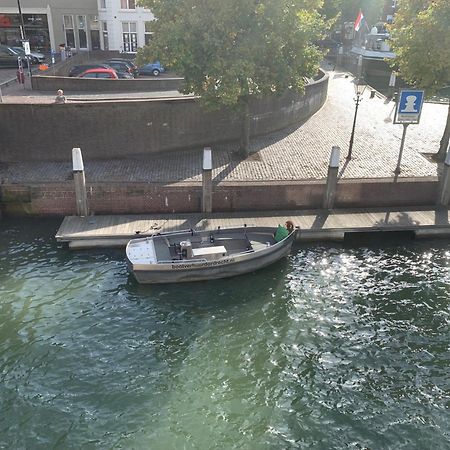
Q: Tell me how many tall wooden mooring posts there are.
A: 4